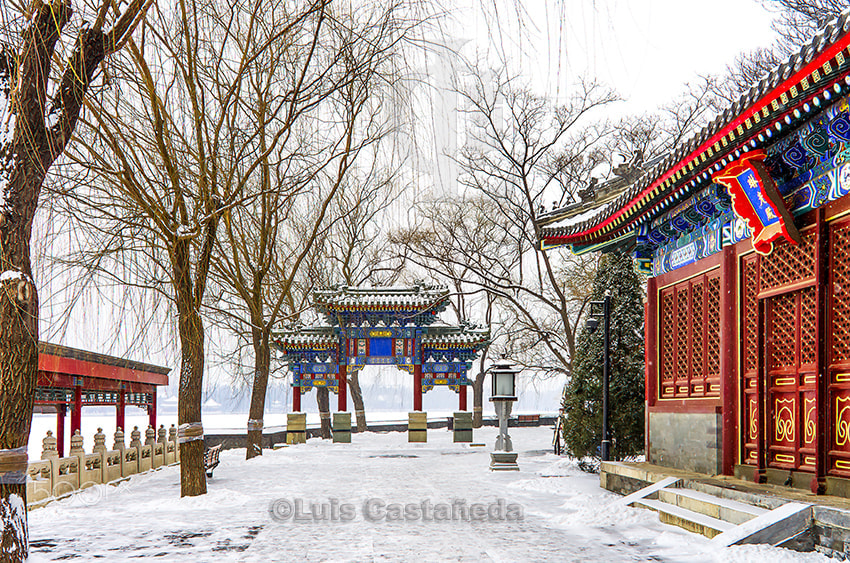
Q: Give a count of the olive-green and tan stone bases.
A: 4